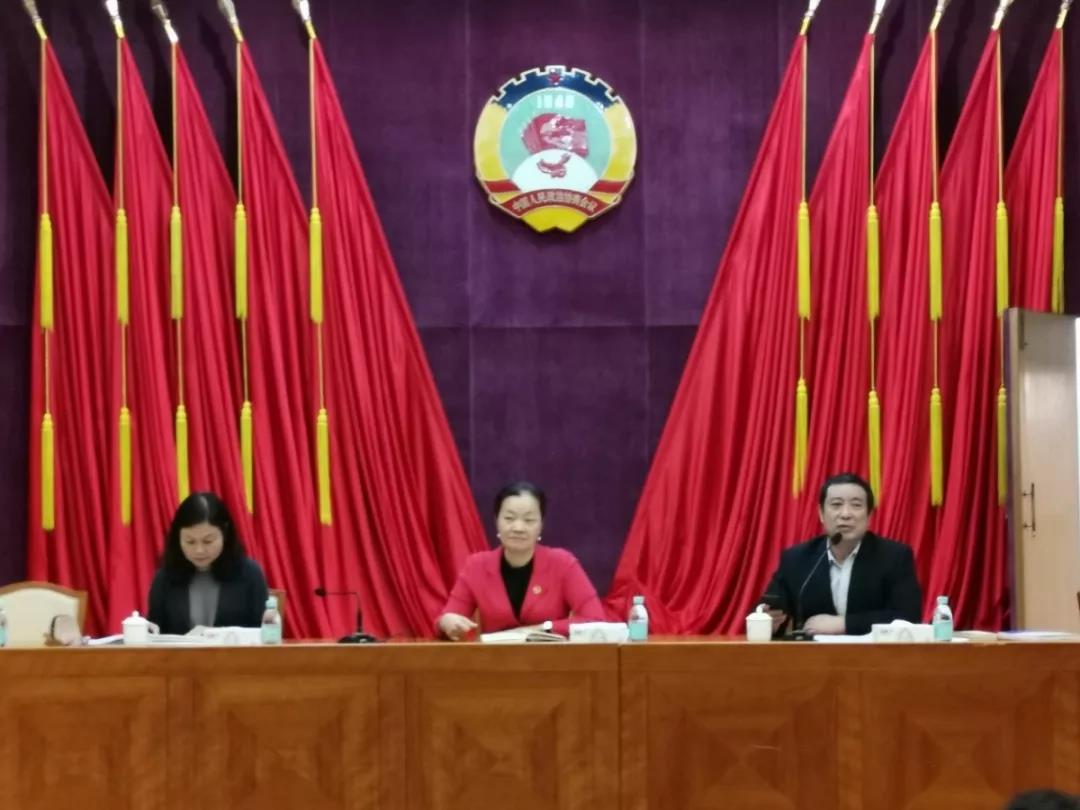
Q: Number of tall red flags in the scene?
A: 10